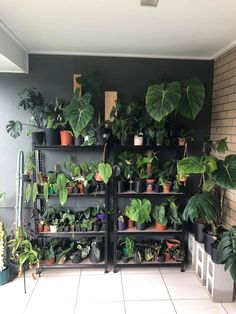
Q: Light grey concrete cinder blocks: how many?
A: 3